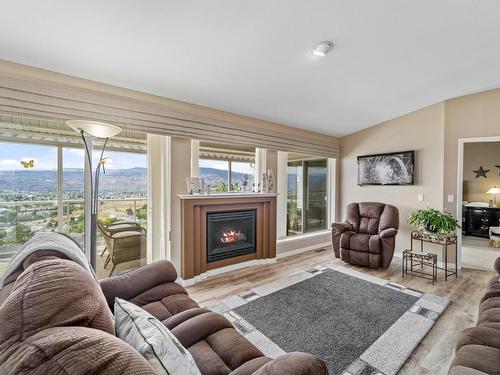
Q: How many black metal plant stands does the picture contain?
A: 2